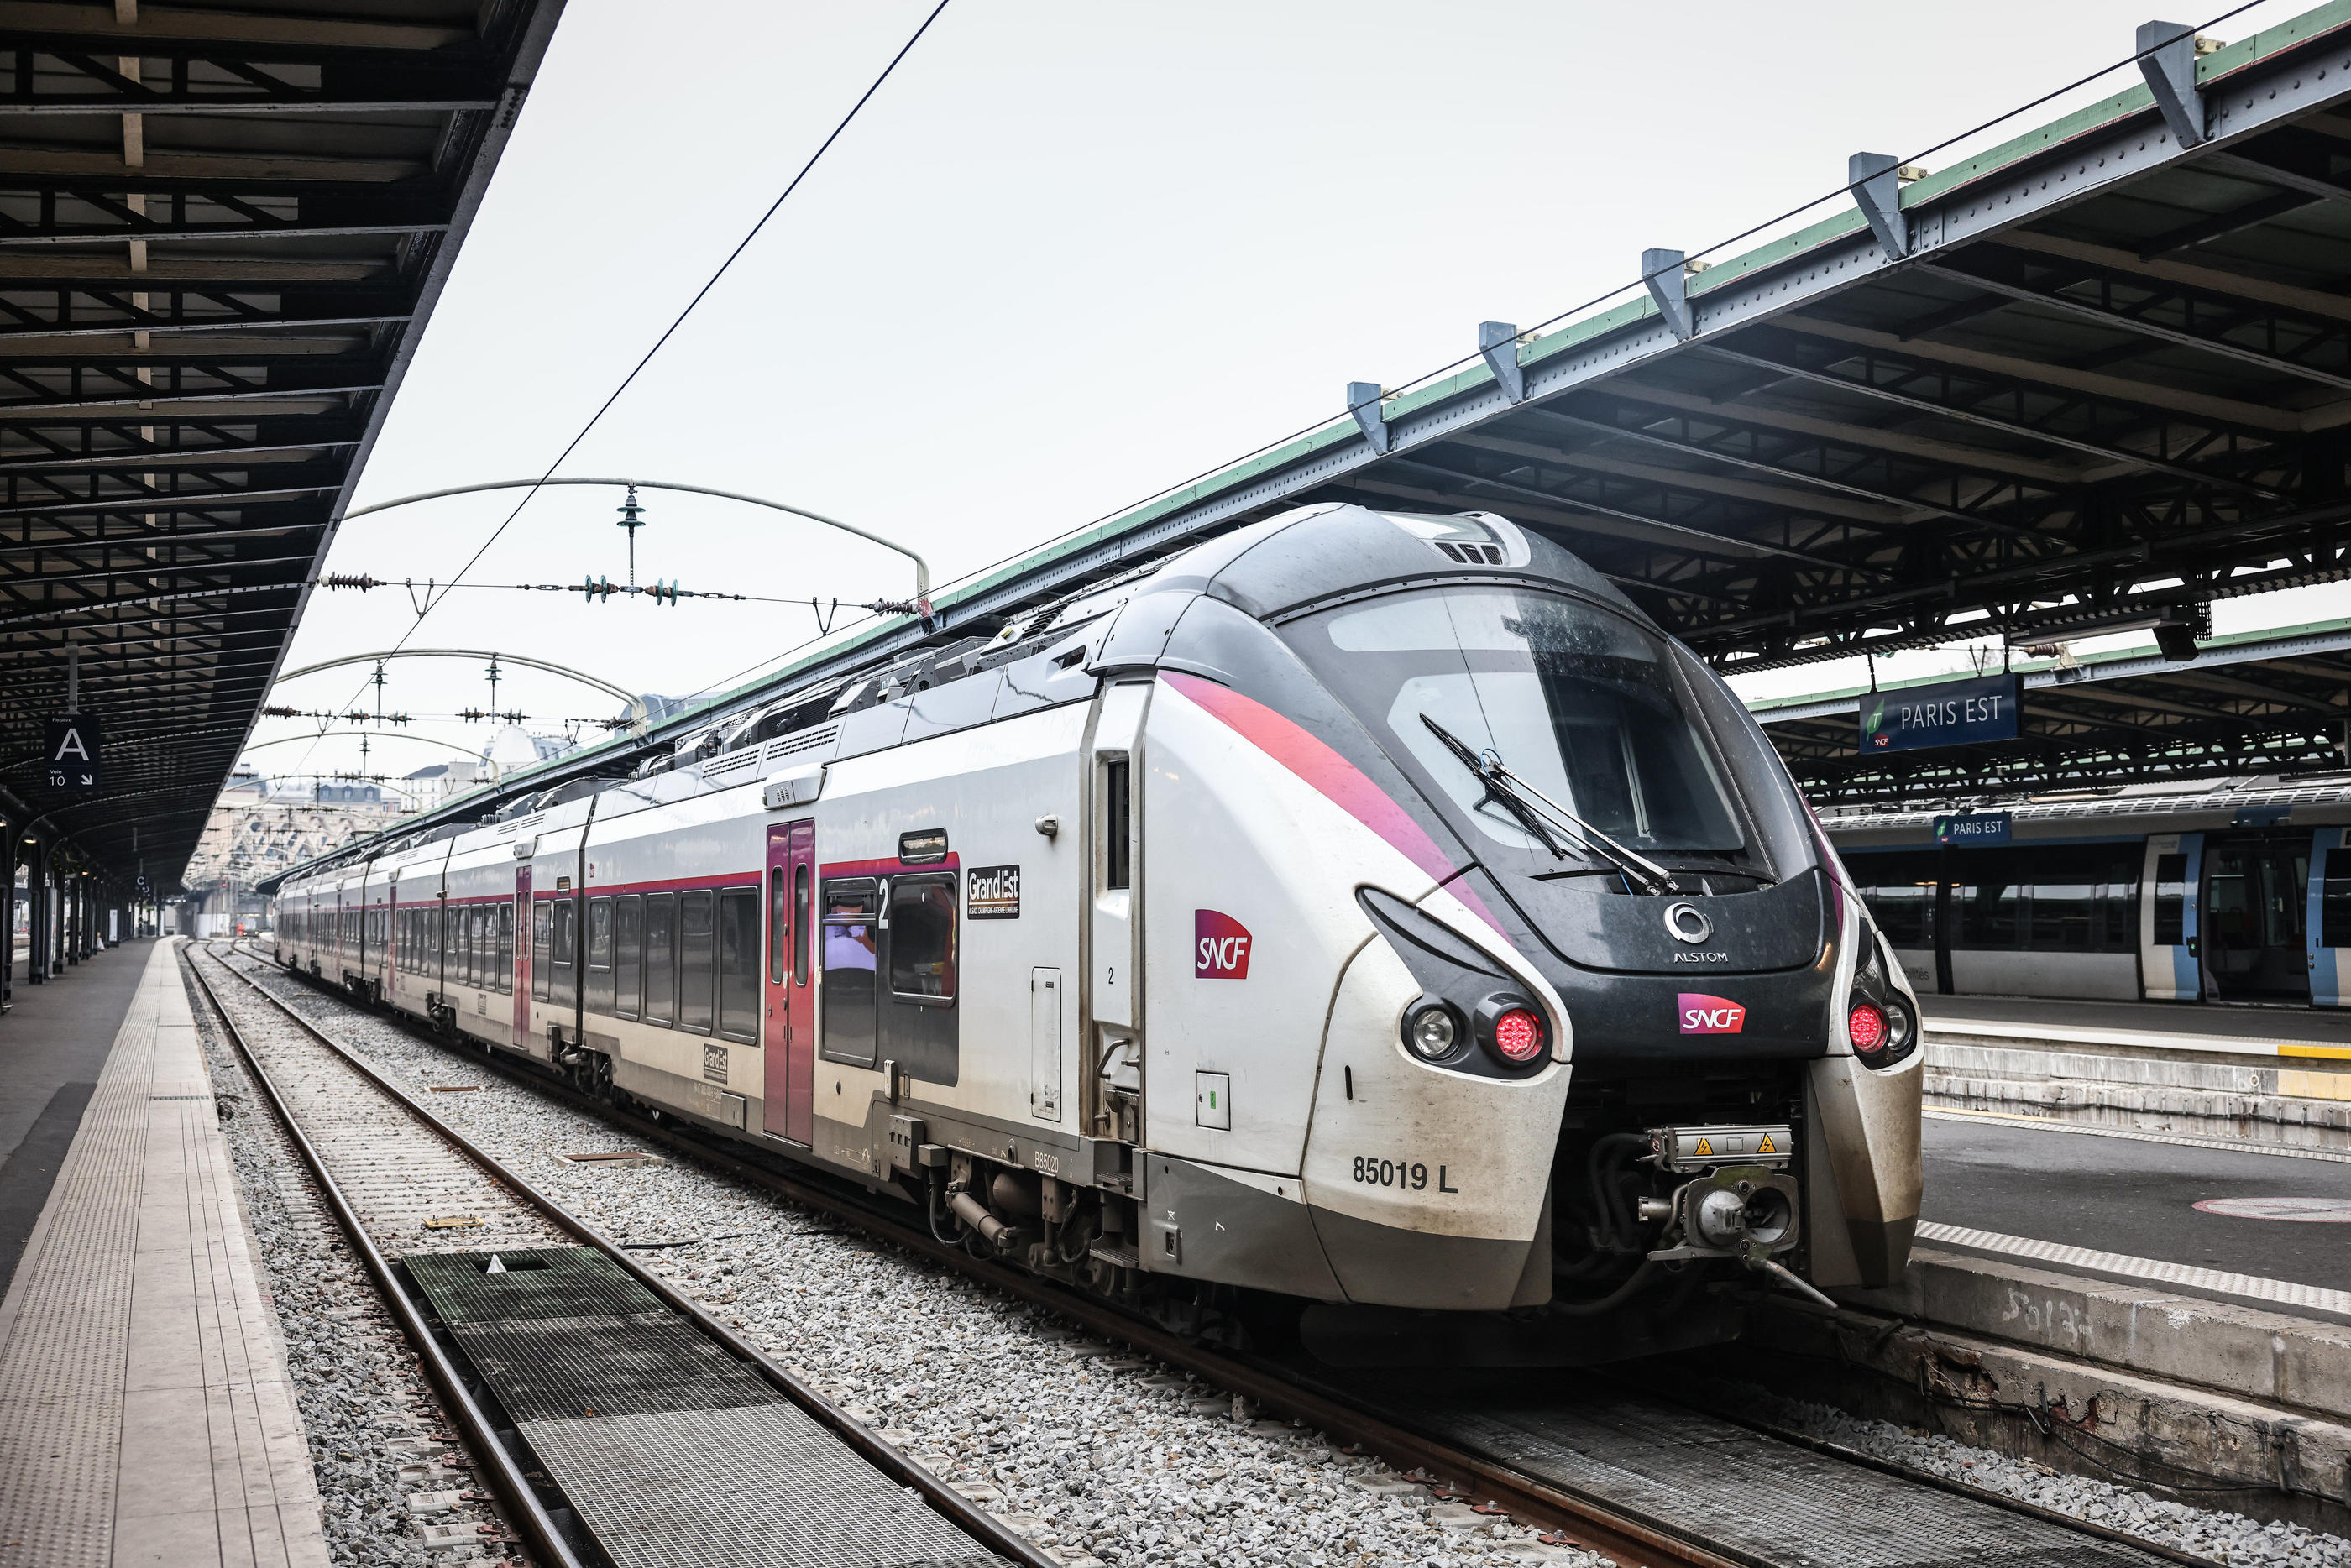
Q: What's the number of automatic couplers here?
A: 1